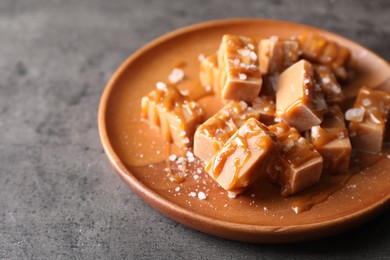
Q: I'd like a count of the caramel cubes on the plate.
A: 13